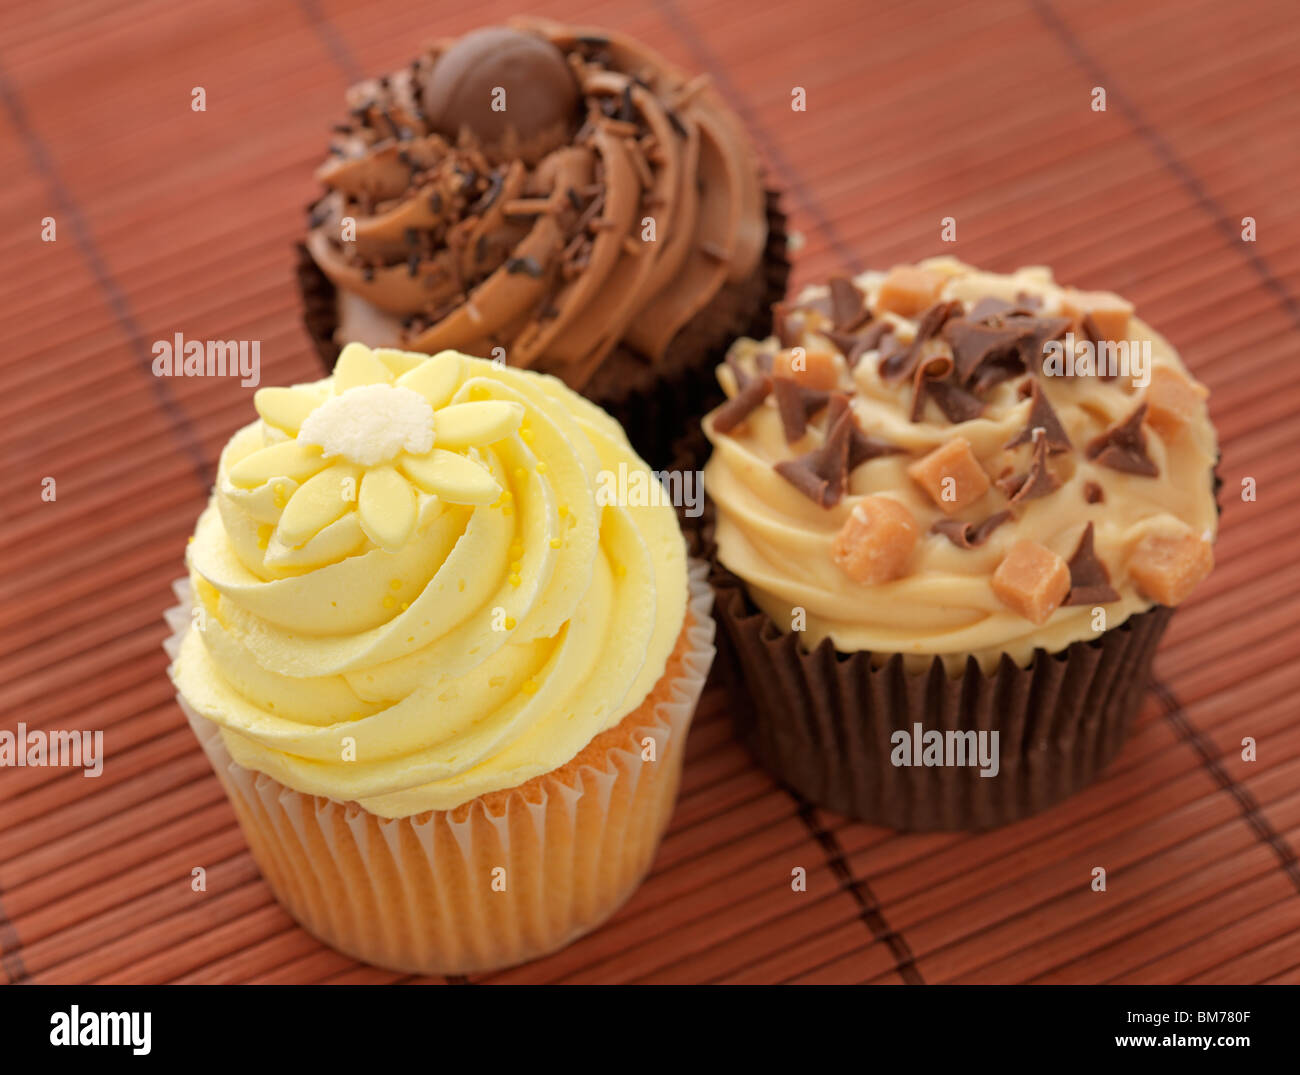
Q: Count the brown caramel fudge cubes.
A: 8